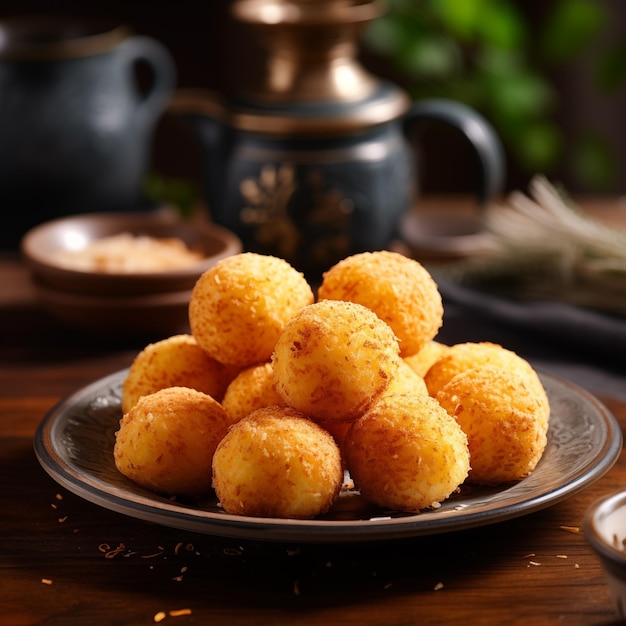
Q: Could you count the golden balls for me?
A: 12